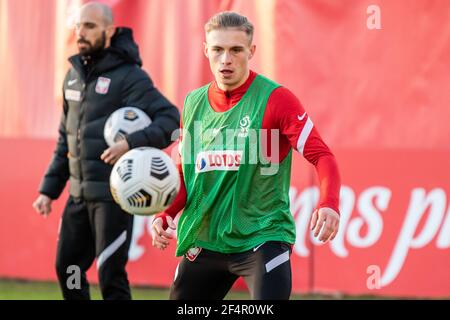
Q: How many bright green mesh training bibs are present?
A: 1